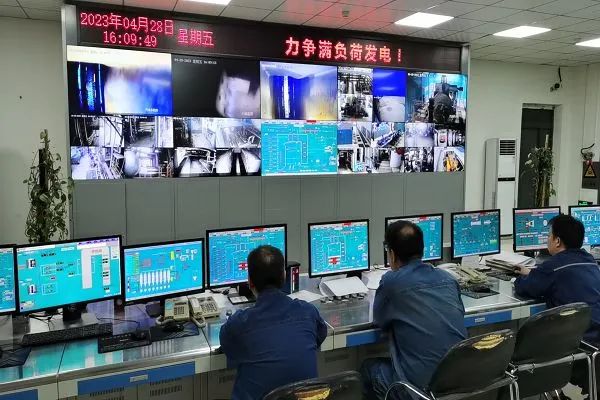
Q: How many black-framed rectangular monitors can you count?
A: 9